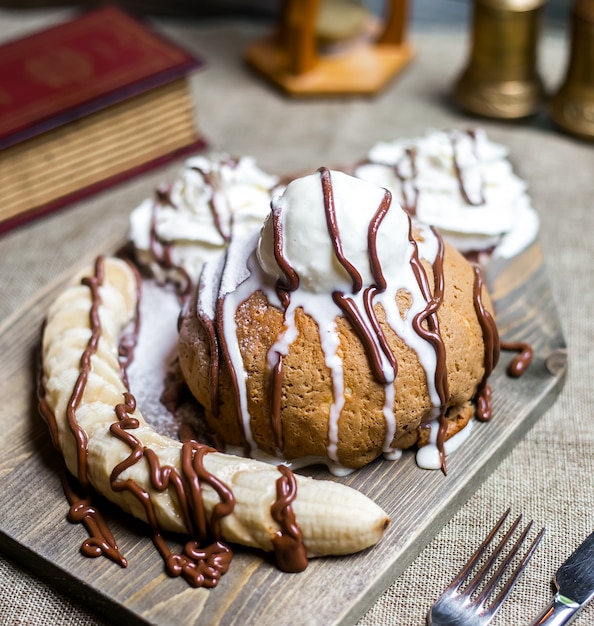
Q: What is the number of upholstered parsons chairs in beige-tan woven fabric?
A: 0